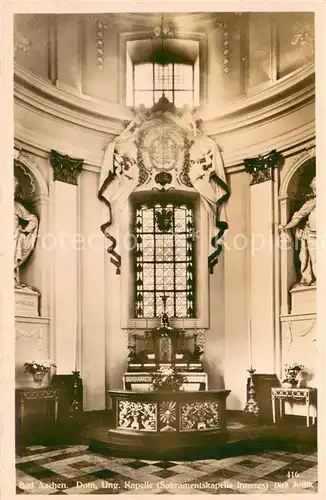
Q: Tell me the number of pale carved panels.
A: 3